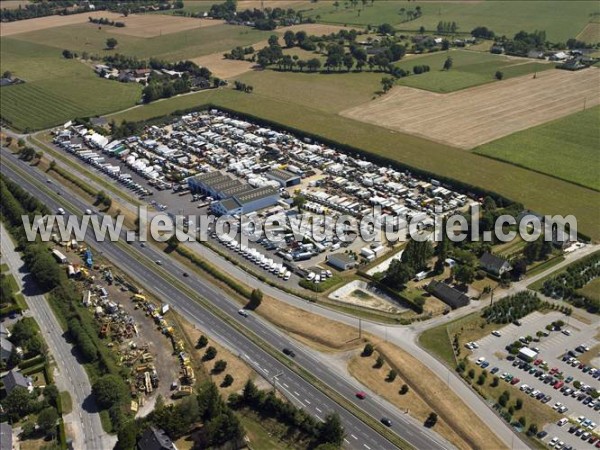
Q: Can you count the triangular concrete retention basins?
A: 1